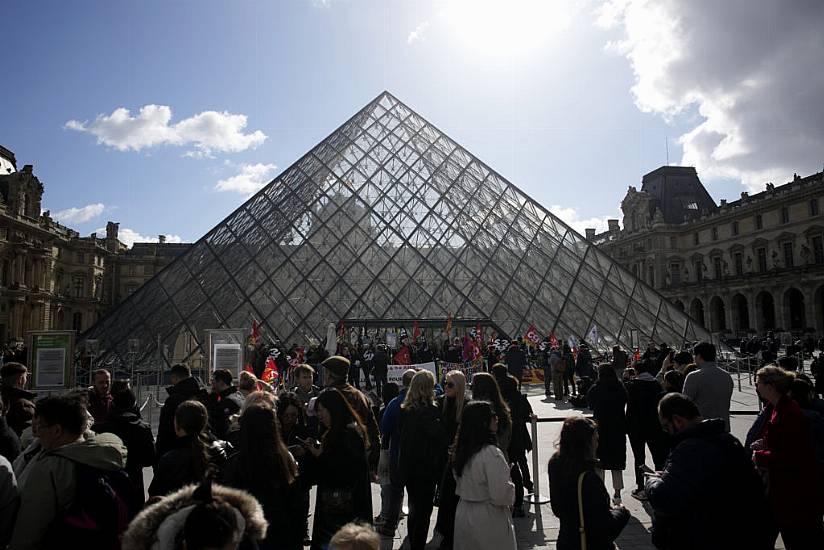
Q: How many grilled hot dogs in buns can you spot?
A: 0